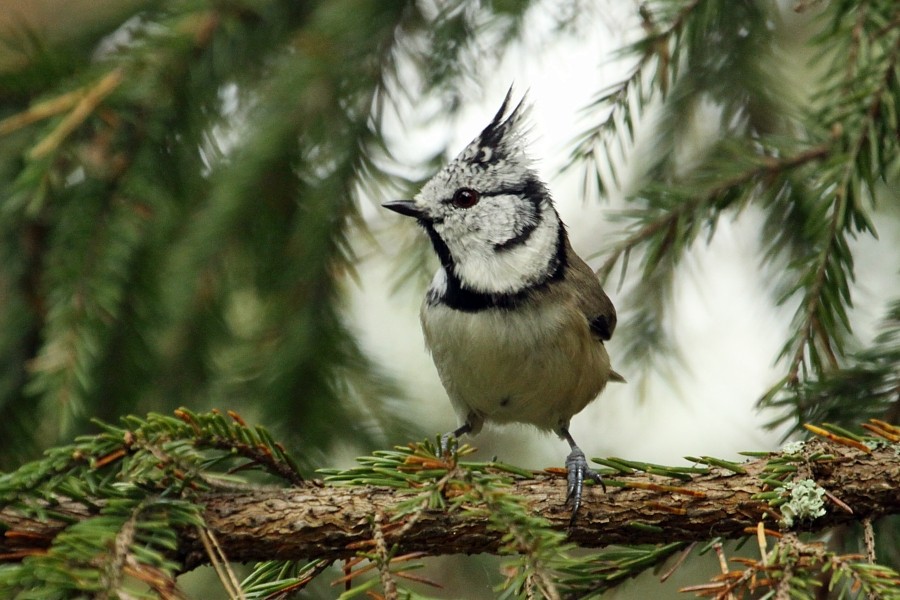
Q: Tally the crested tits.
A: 1